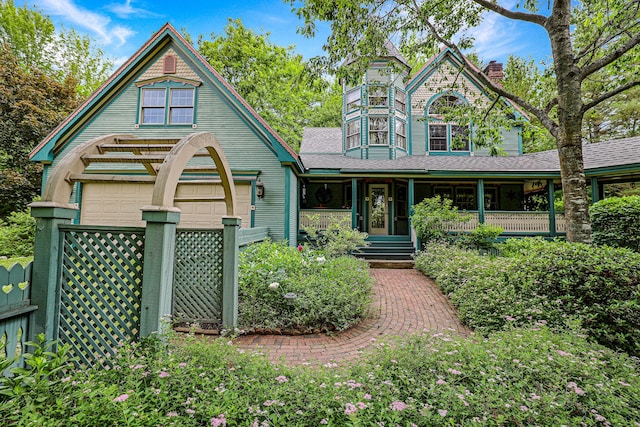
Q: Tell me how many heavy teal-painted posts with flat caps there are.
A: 3